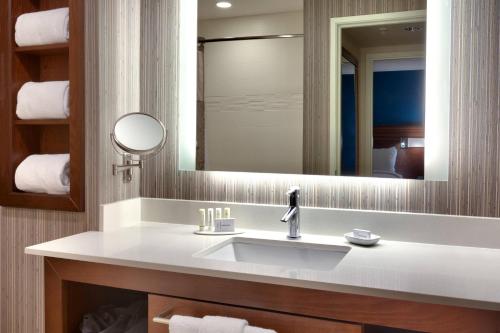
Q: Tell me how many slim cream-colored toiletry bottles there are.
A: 4